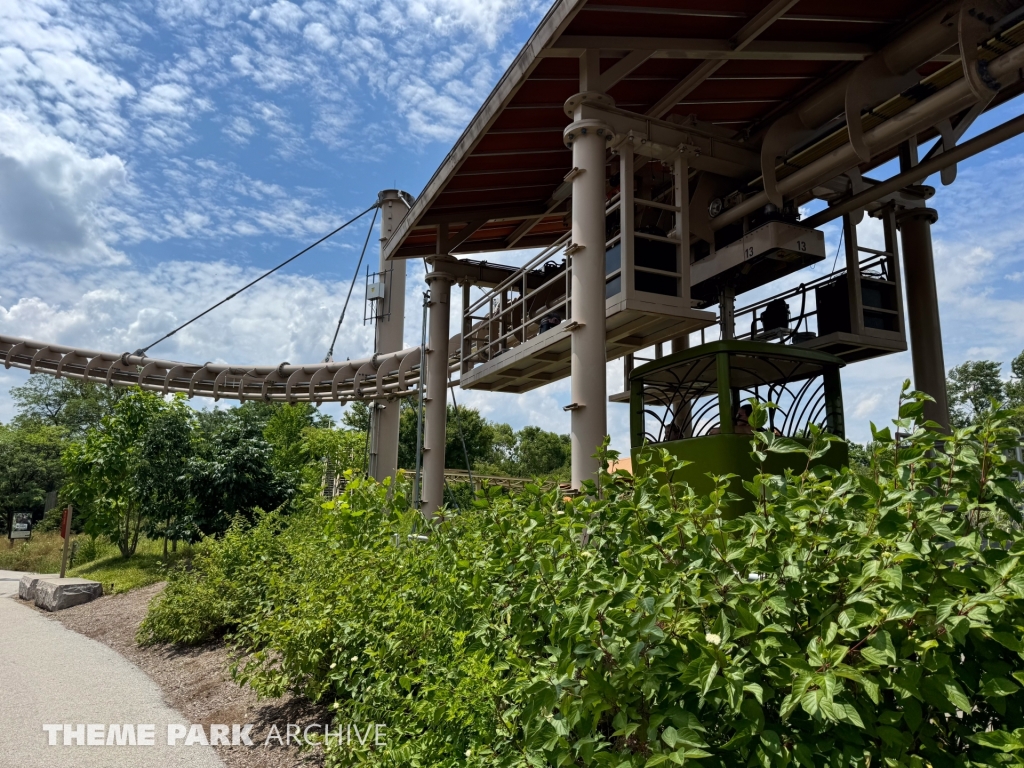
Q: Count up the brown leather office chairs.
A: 0